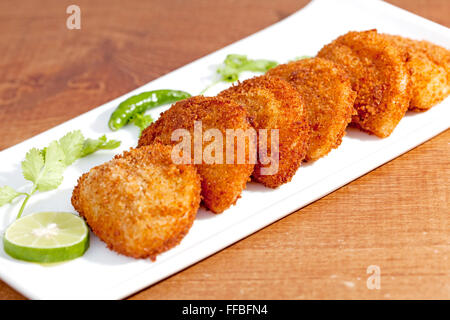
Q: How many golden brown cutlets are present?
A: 6